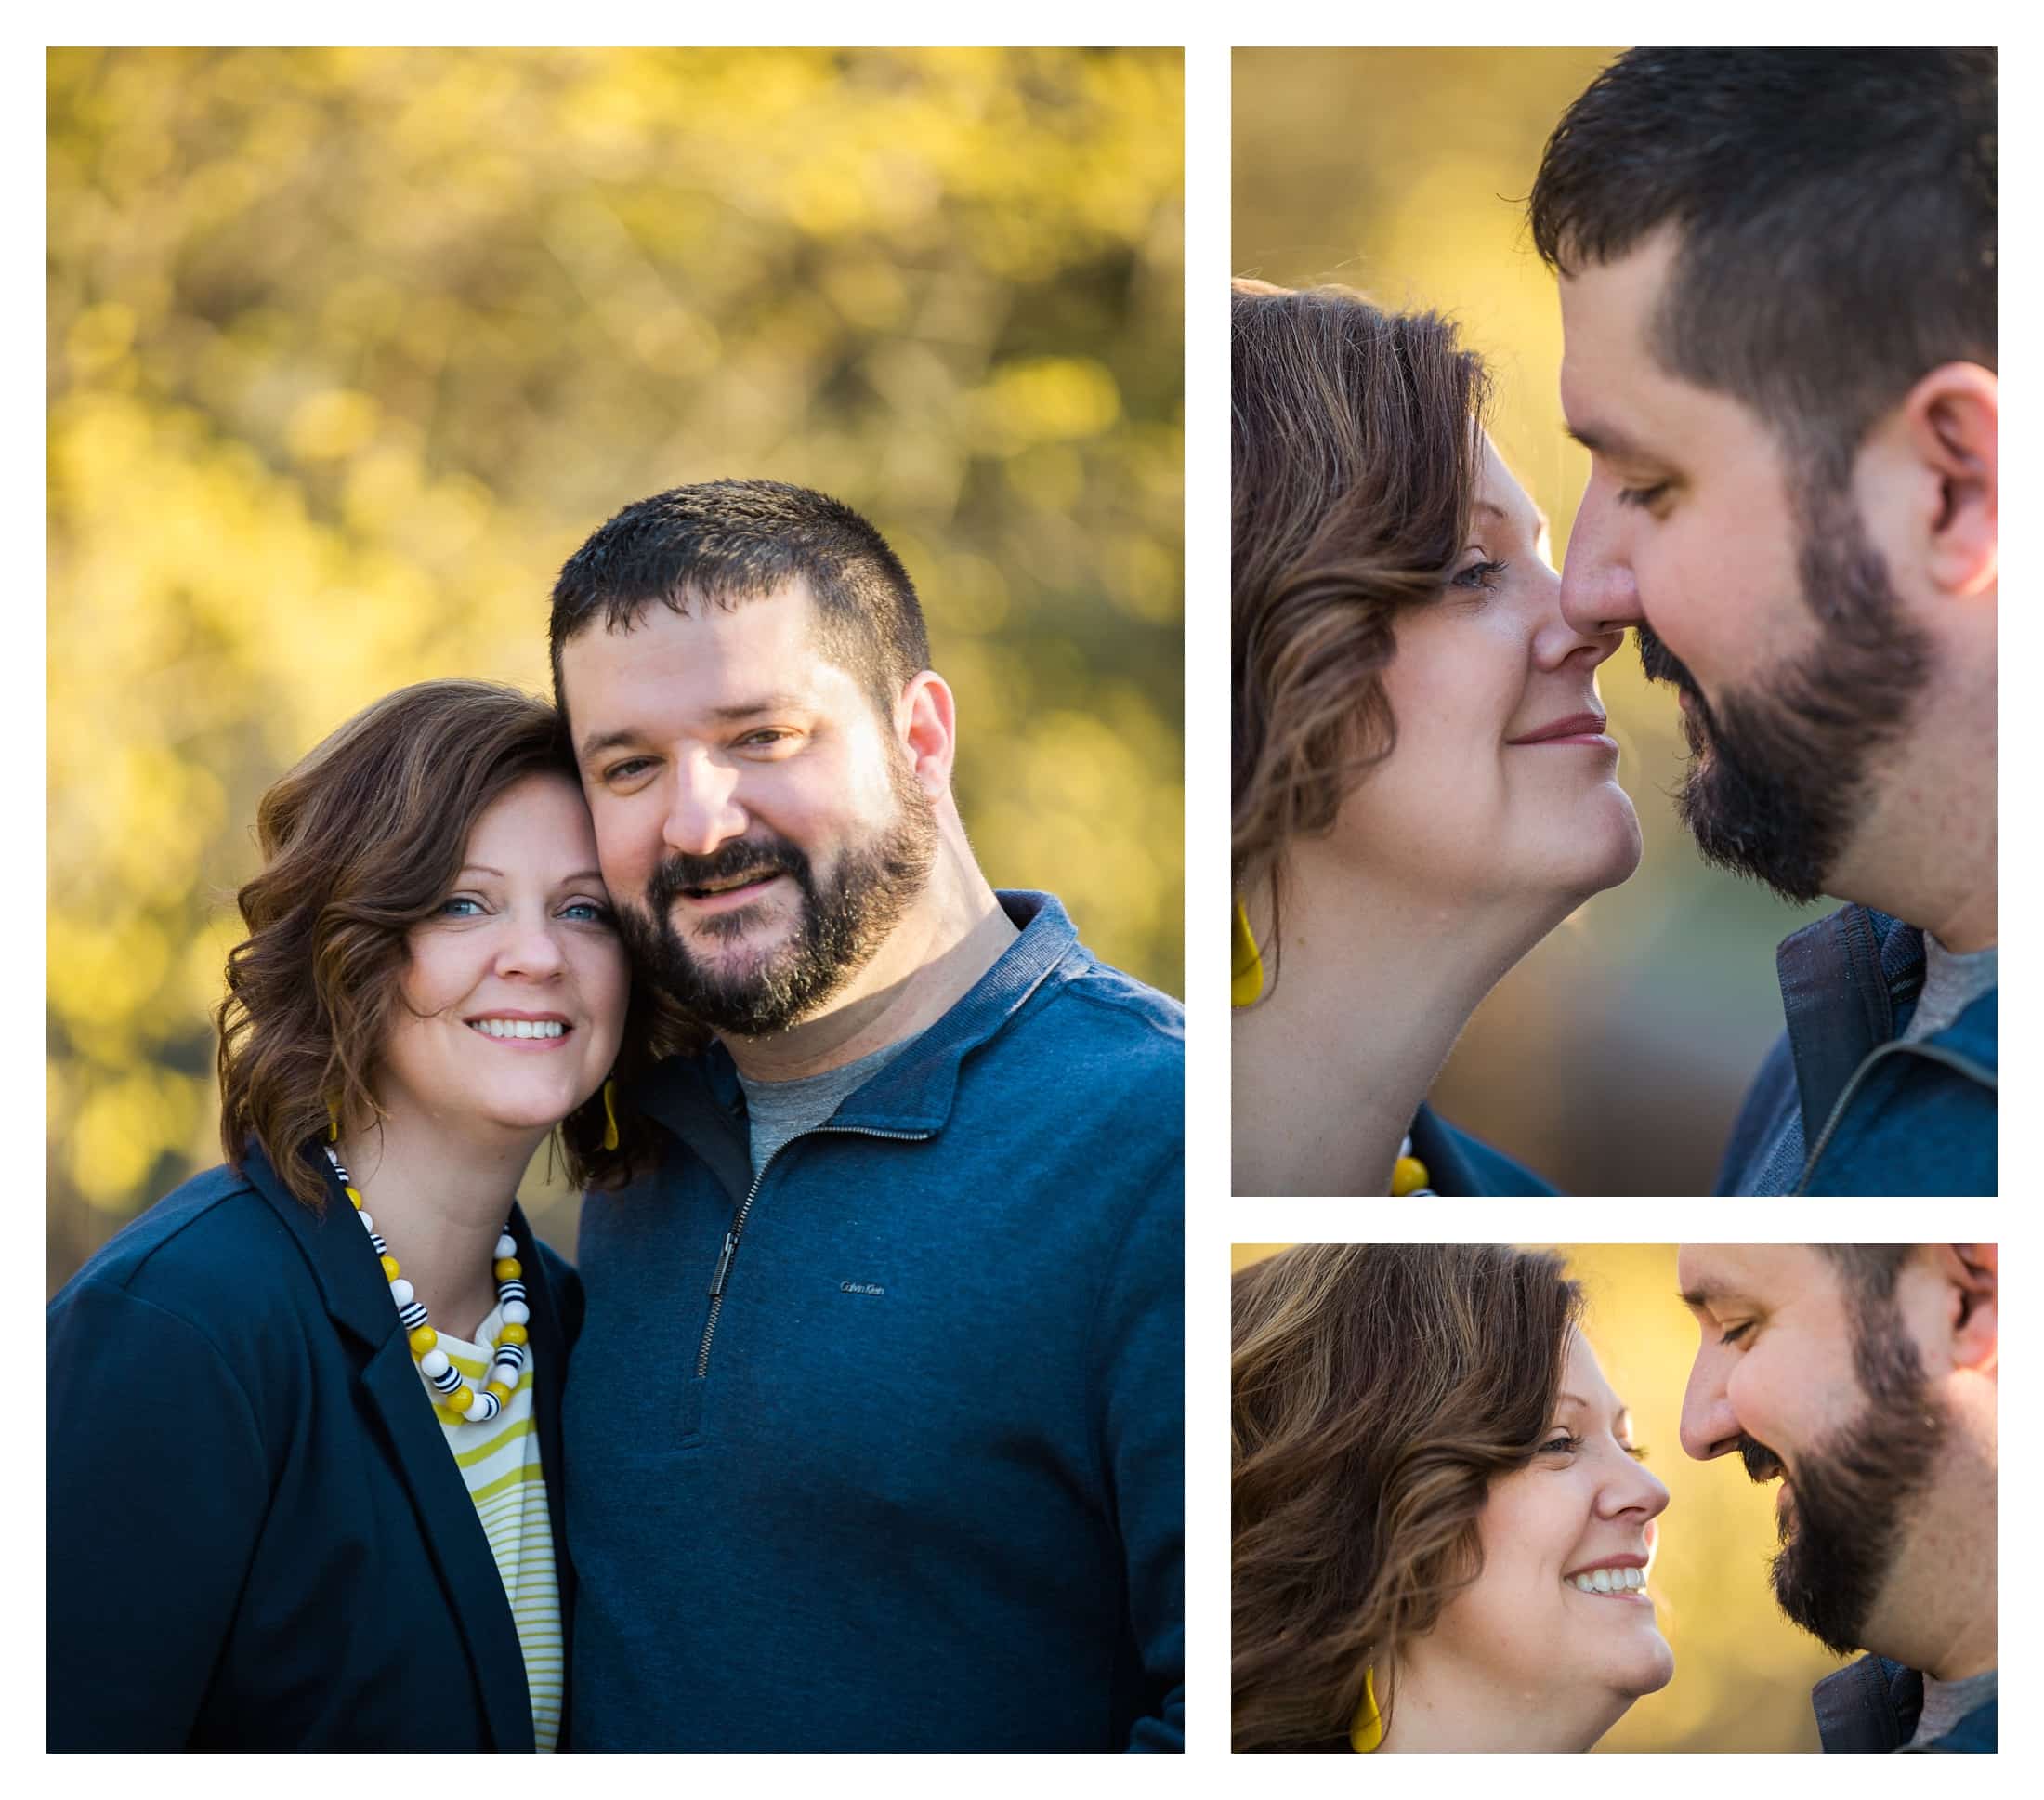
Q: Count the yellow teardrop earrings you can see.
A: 4